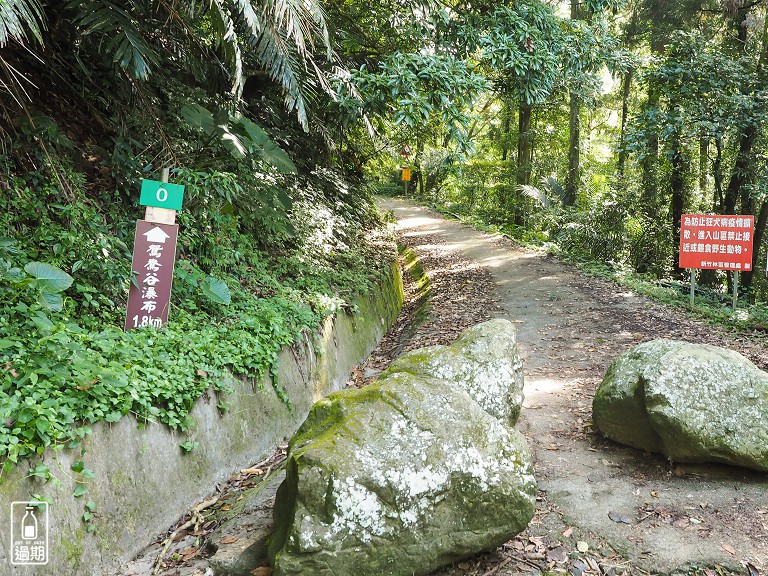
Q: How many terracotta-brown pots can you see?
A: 0